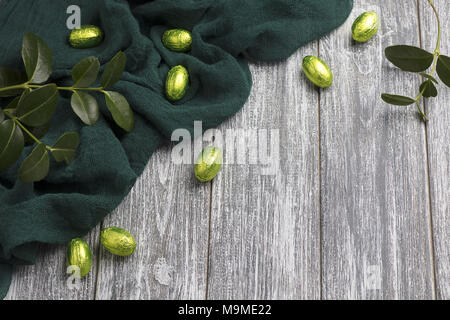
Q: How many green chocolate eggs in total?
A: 8